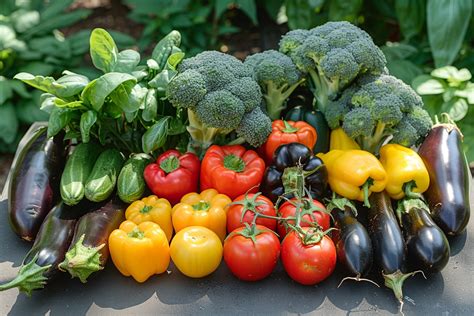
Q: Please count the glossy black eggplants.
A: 7